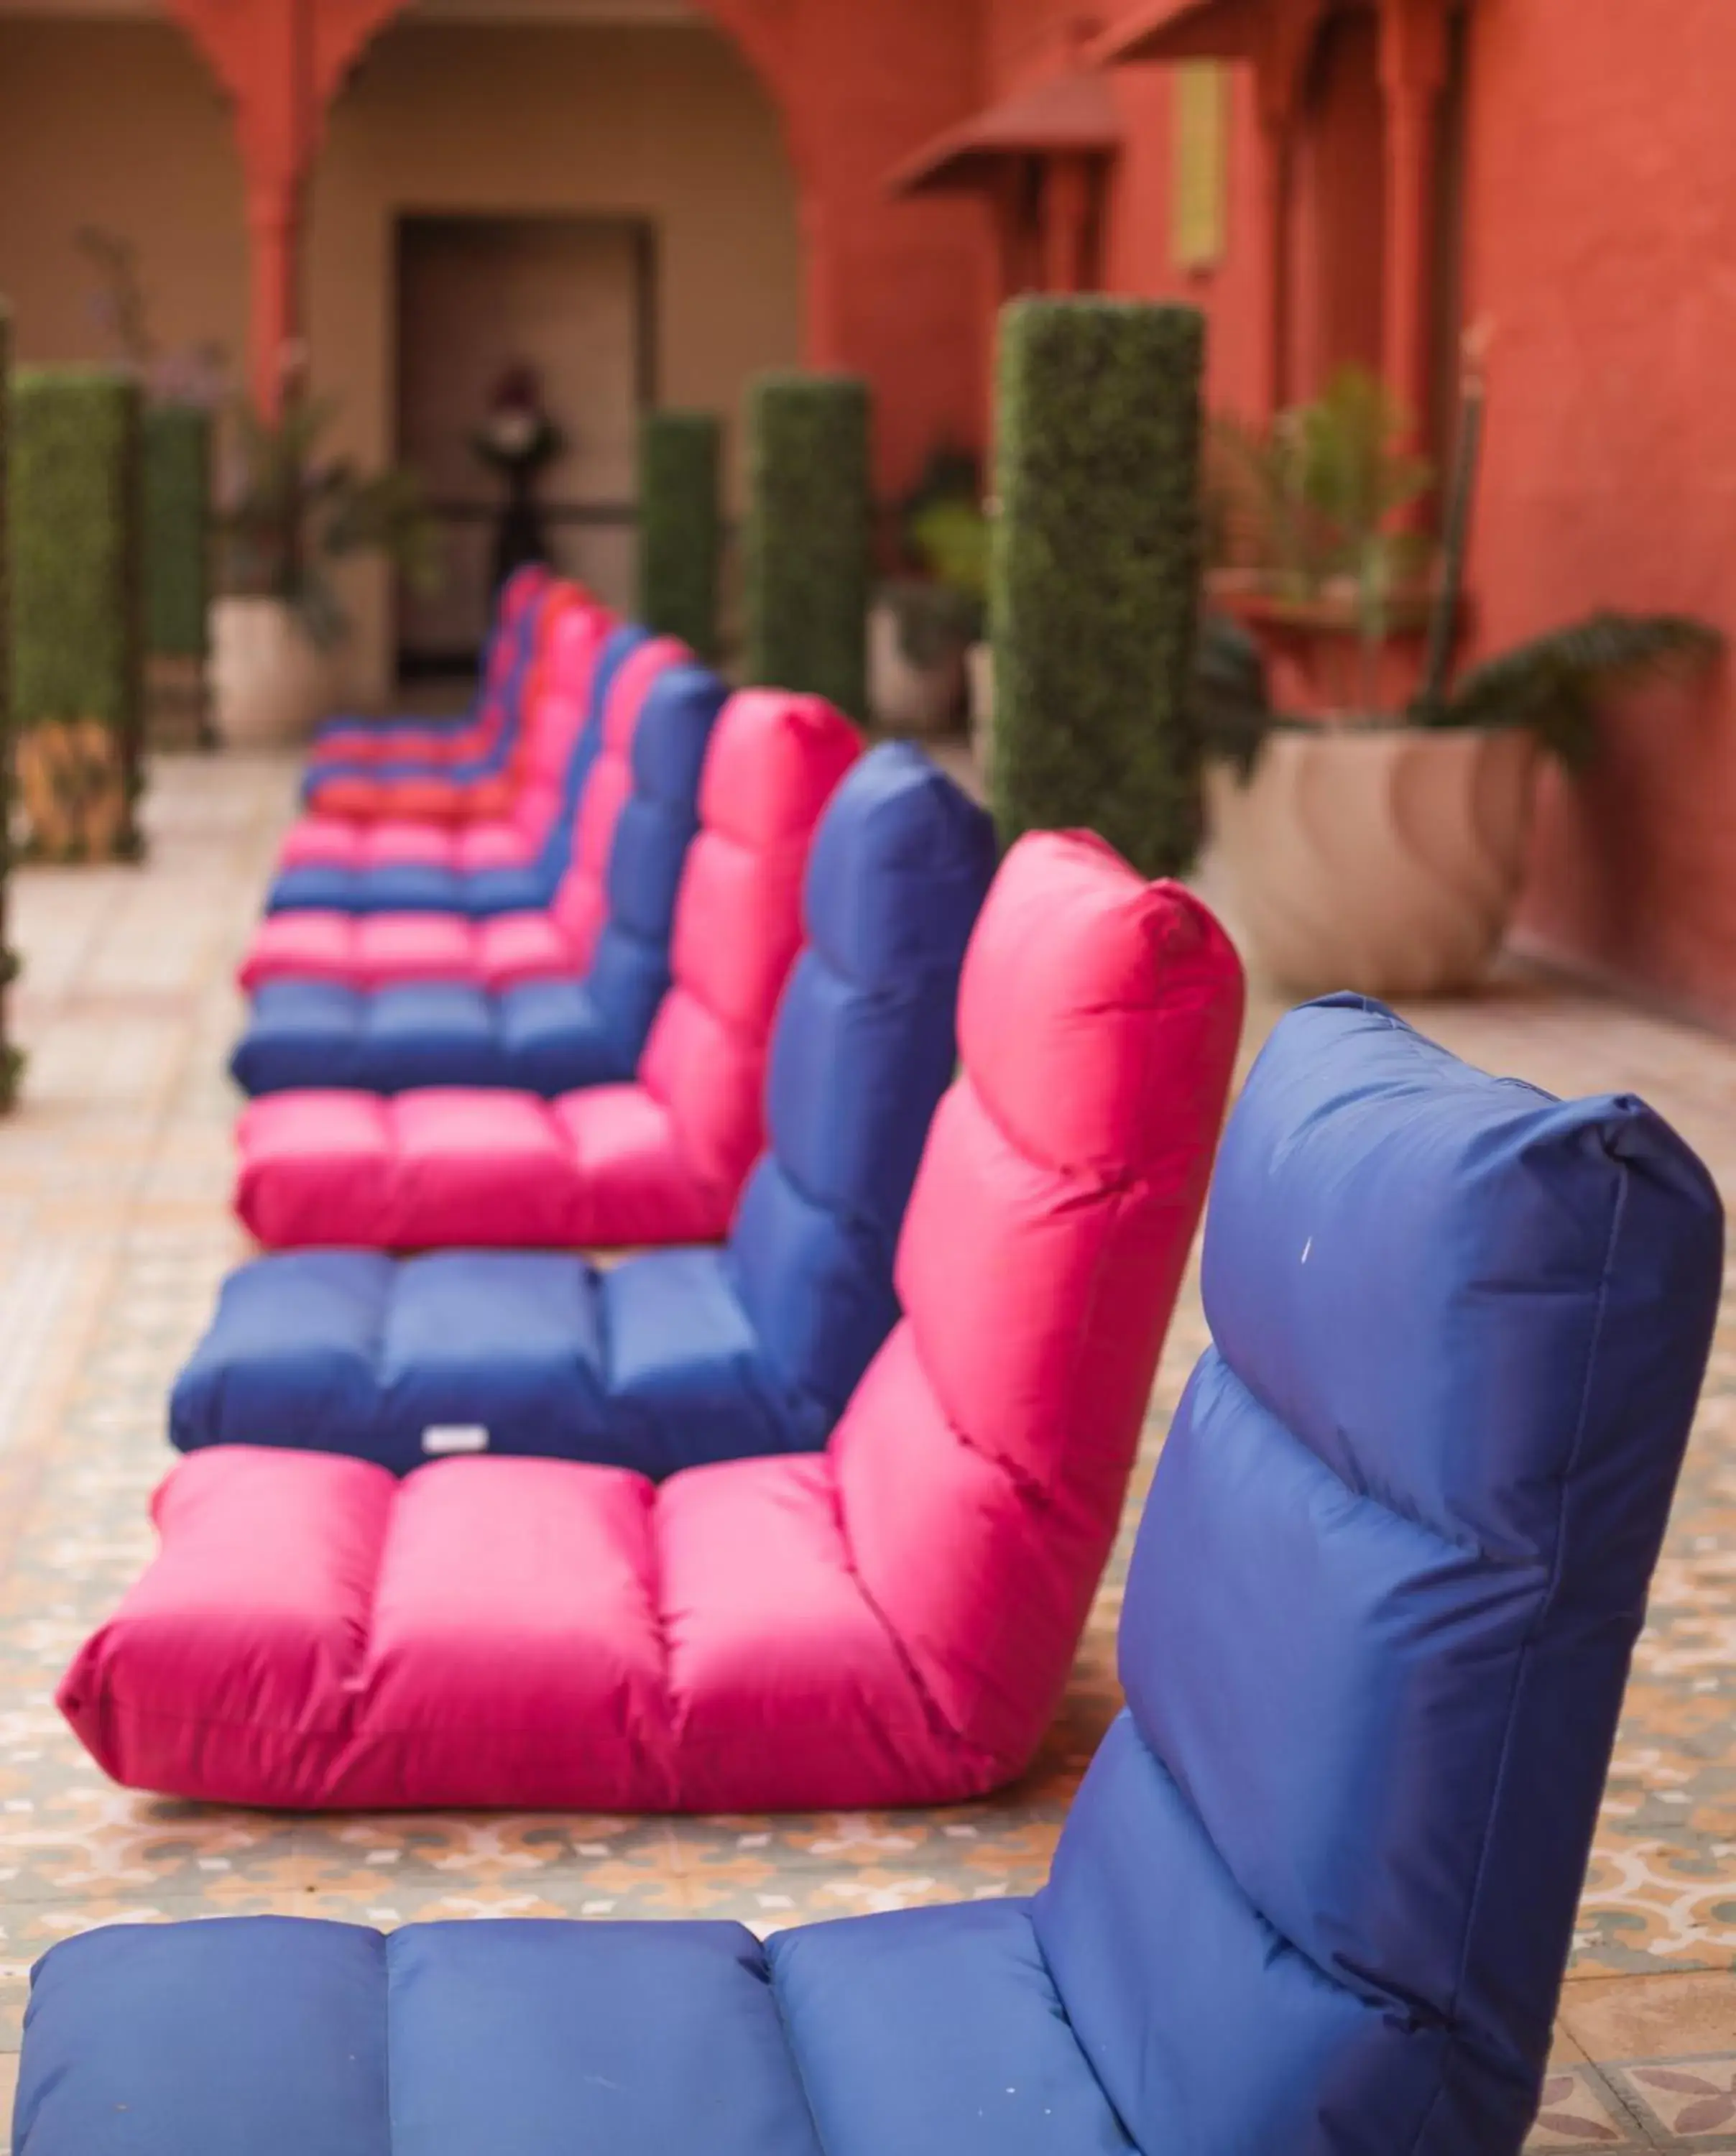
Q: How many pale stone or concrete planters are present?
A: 3